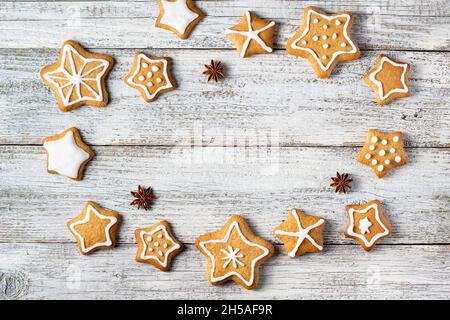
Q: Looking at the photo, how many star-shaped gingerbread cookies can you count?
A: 13